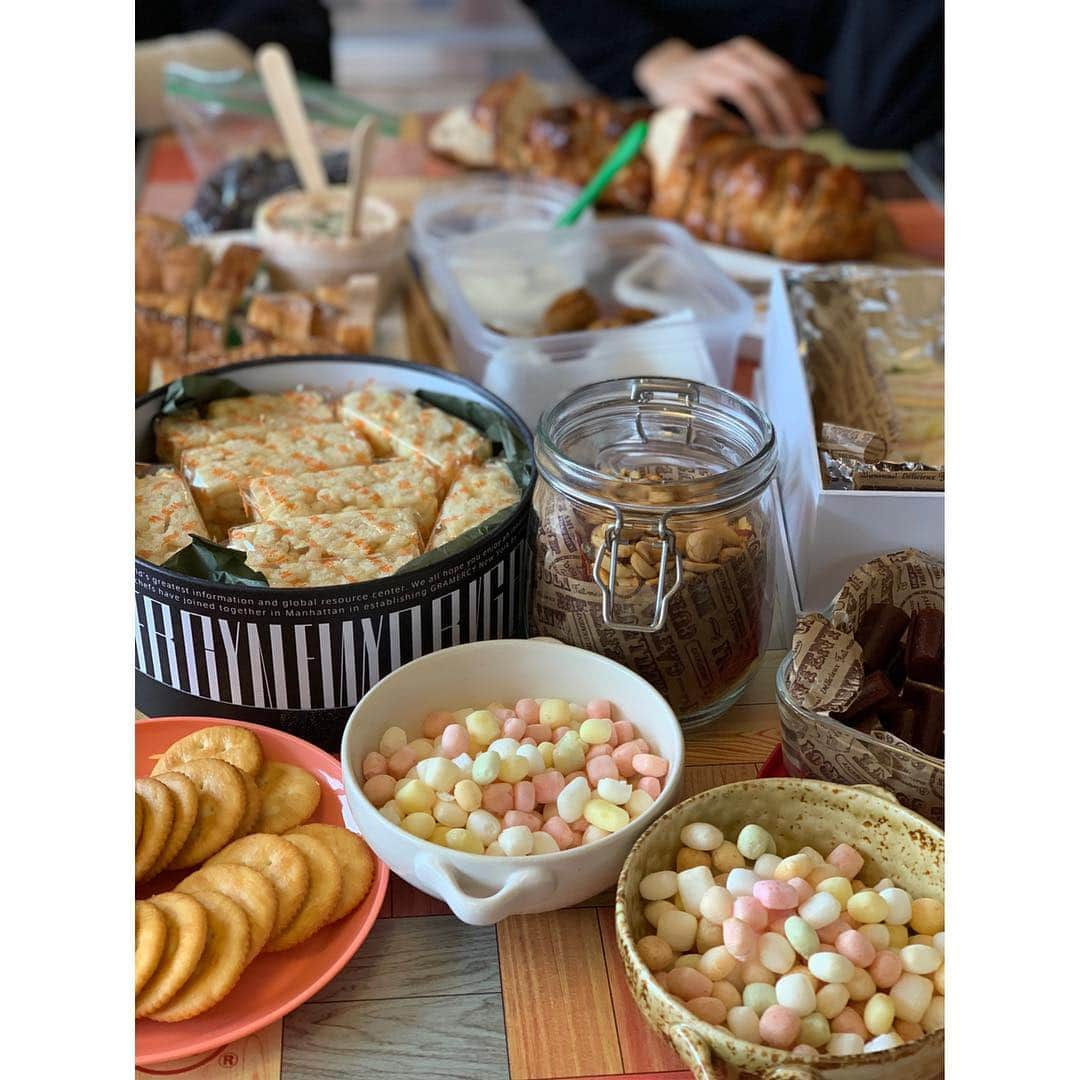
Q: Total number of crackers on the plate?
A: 14